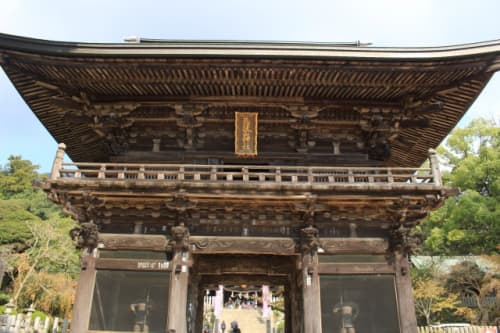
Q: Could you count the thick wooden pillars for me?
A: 4